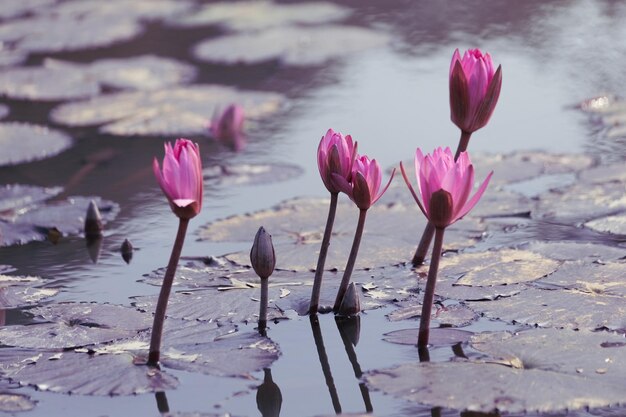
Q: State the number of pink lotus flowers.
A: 6